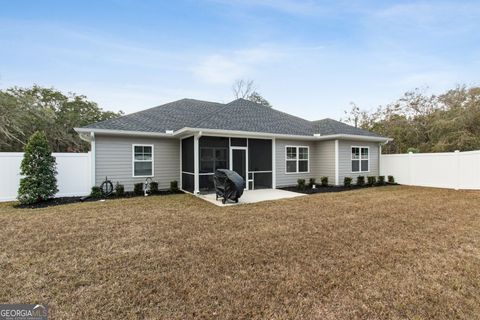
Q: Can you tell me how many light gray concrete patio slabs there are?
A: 1